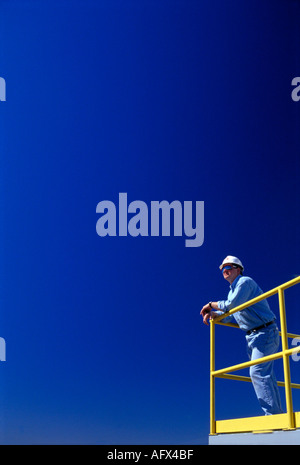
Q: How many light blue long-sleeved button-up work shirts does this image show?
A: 1